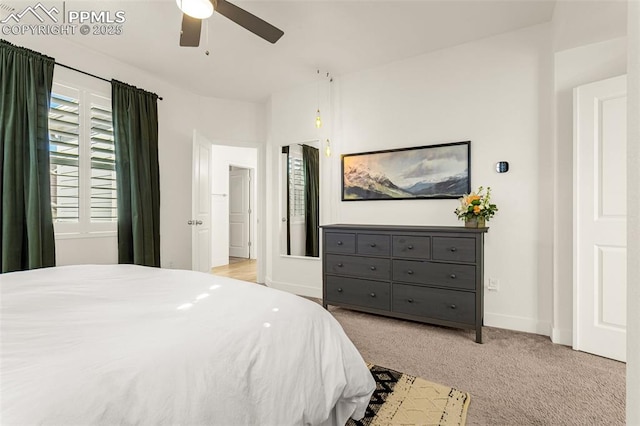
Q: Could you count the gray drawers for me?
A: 8